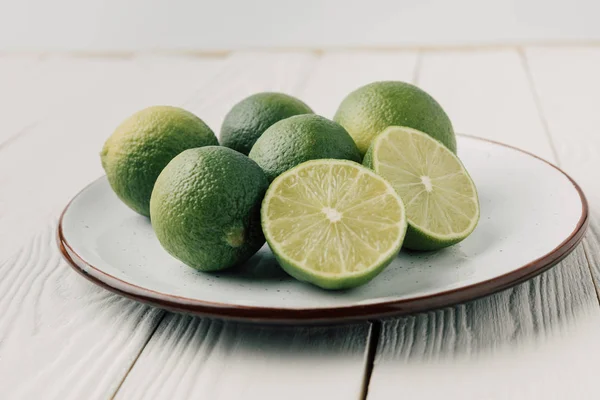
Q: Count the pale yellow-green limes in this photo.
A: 2